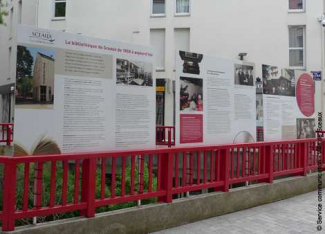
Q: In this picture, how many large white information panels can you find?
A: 3